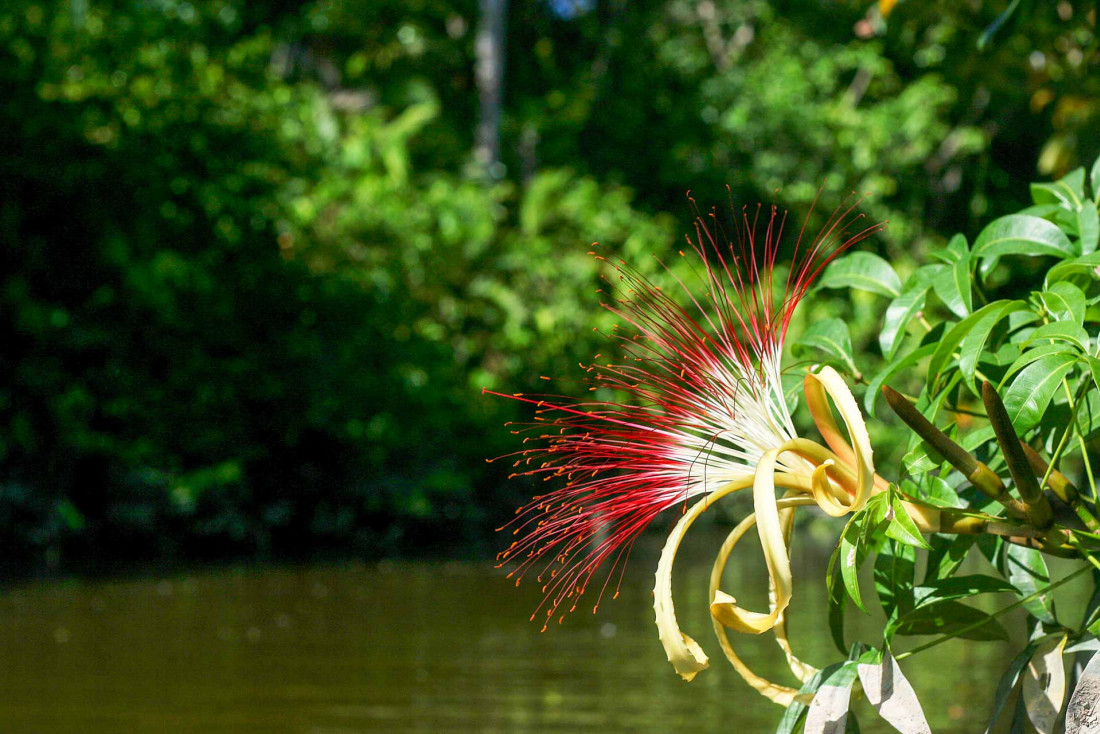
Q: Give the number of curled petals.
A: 5